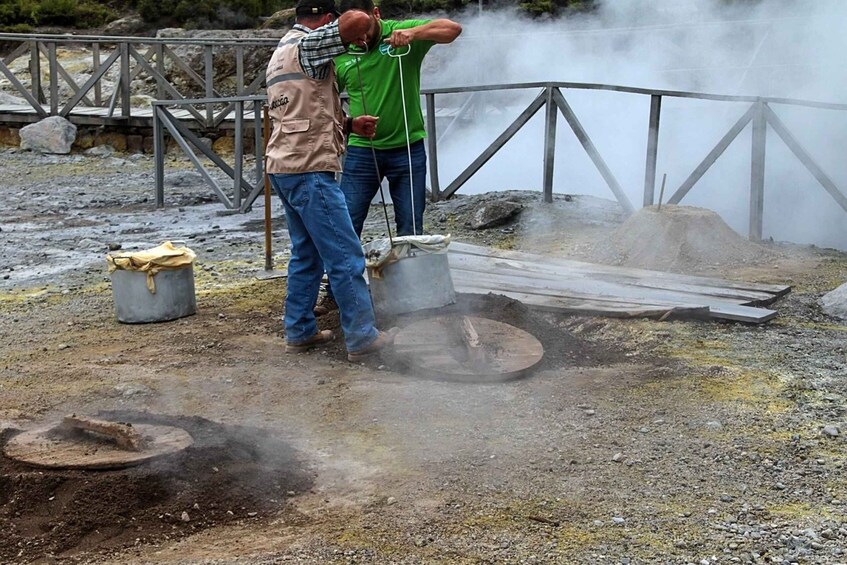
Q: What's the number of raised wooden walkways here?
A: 1